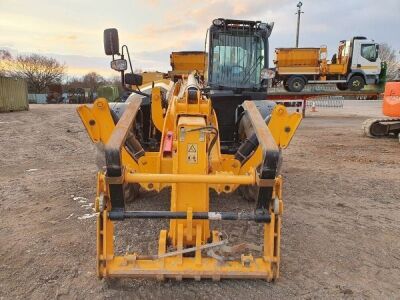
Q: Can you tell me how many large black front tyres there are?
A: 2